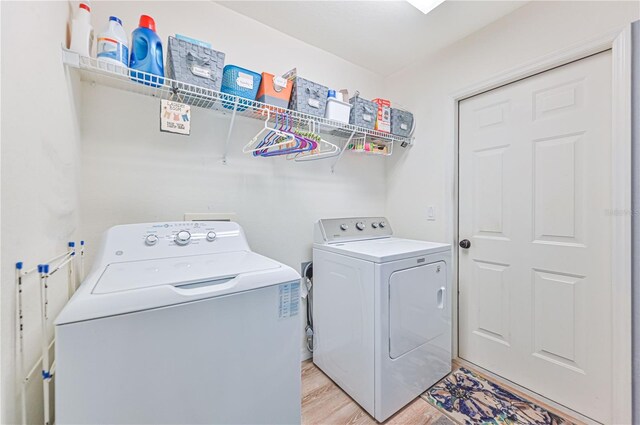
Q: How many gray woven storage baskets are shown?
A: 4